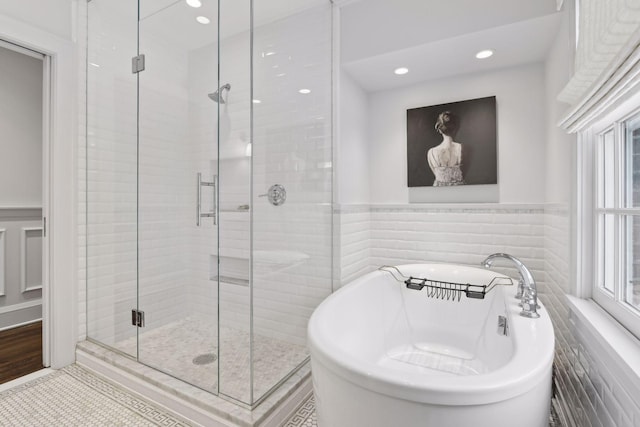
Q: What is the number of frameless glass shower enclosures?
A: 1